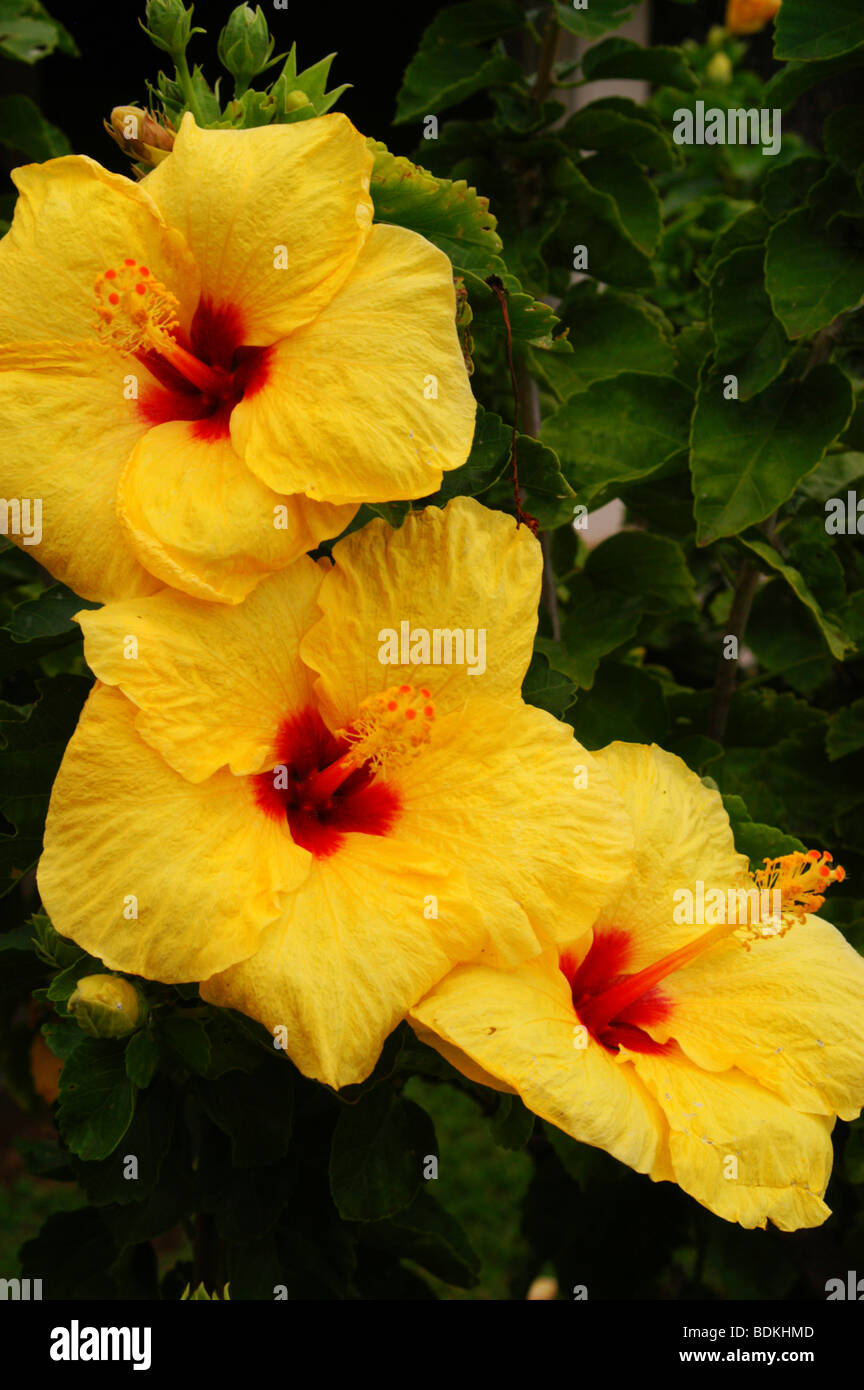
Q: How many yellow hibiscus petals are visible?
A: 15